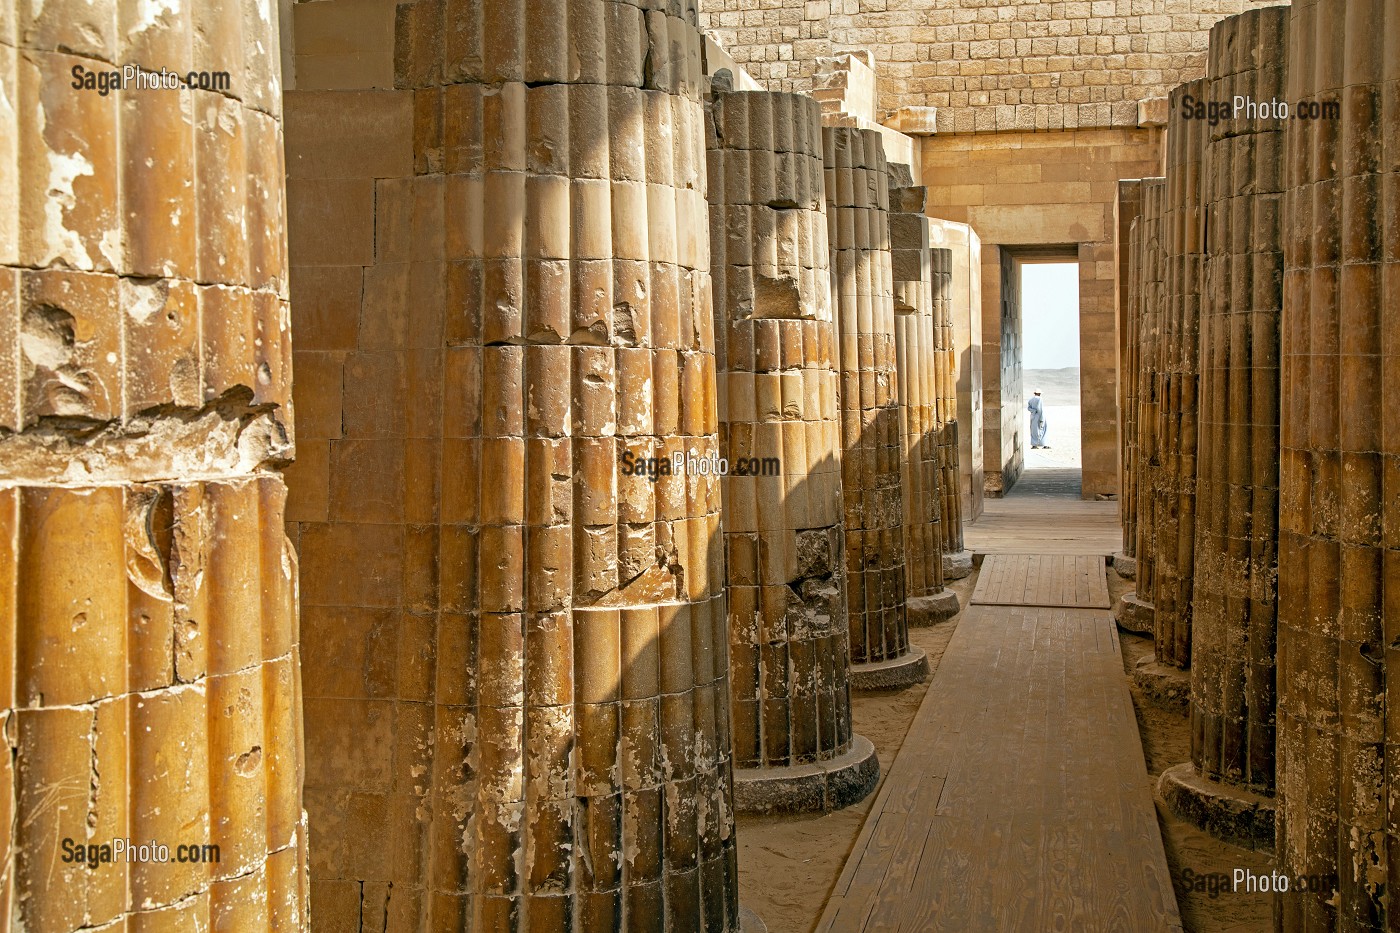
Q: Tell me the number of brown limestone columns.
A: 11